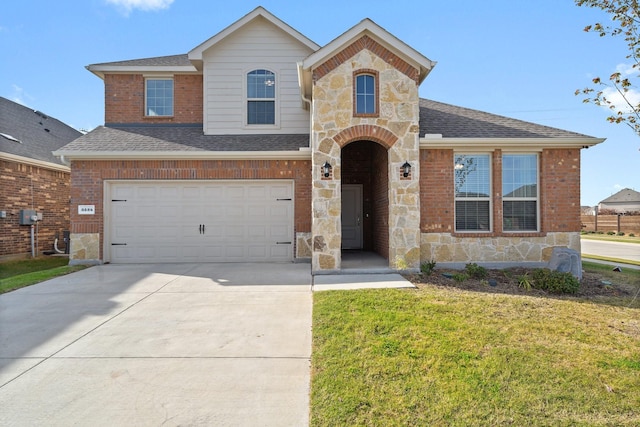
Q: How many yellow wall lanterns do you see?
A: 0